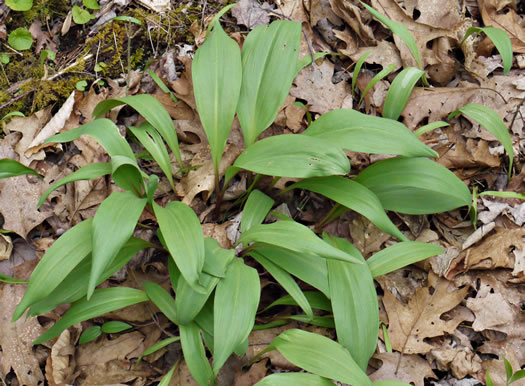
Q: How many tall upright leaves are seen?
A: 2